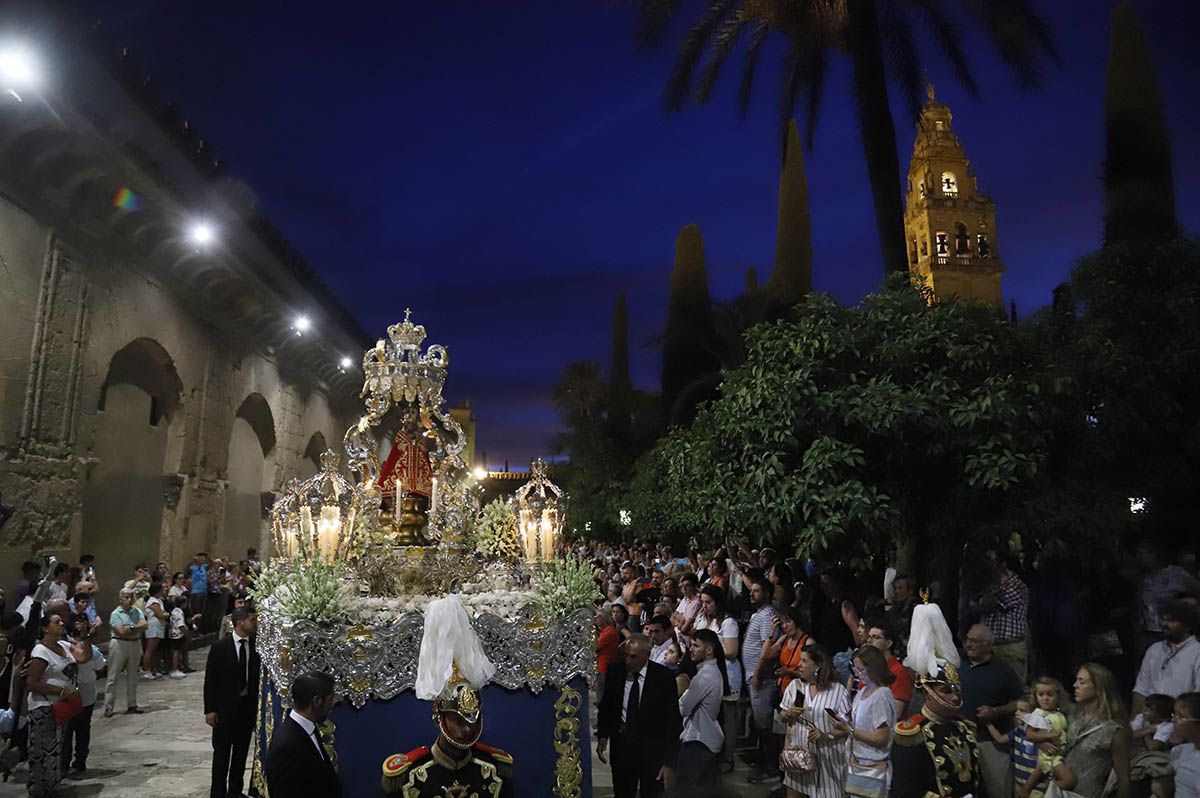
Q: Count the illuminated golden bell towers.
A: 1